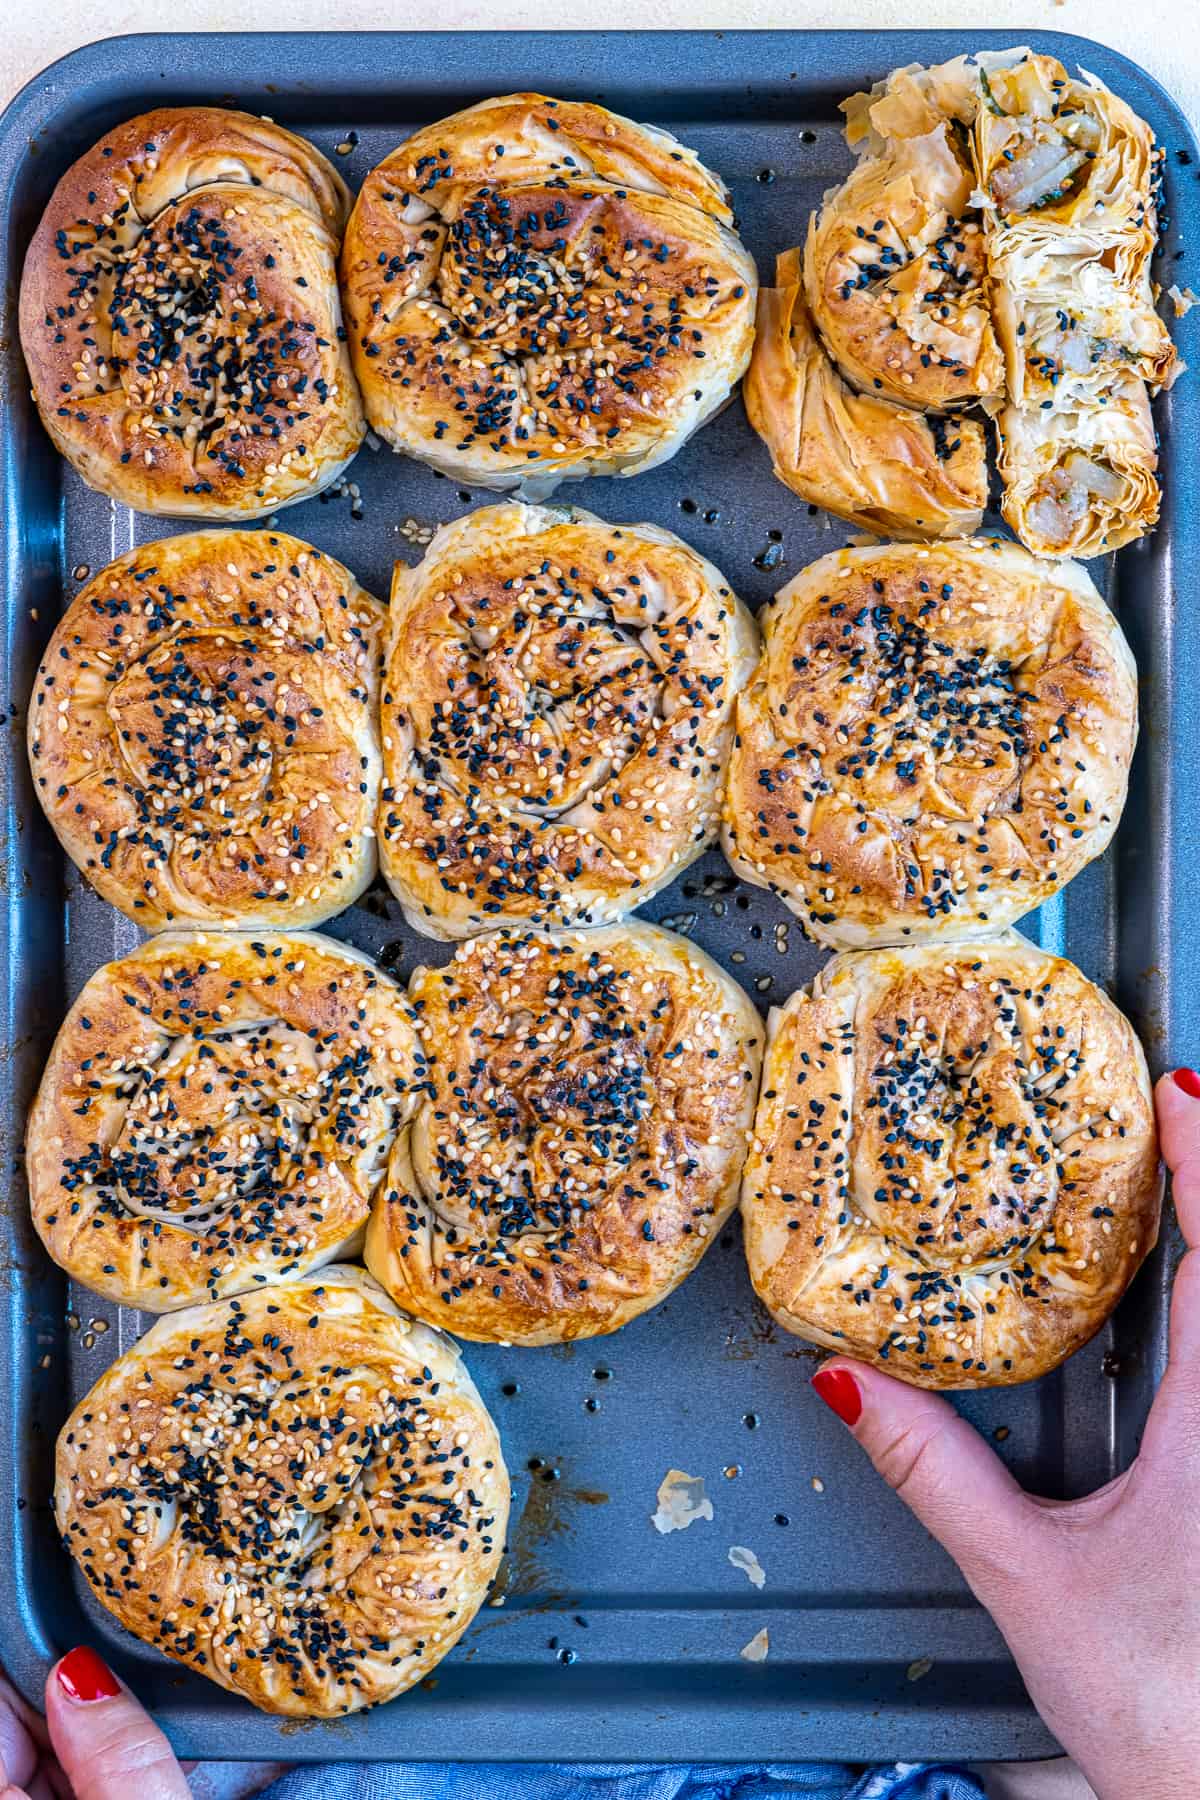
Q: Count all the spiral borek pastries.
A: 10